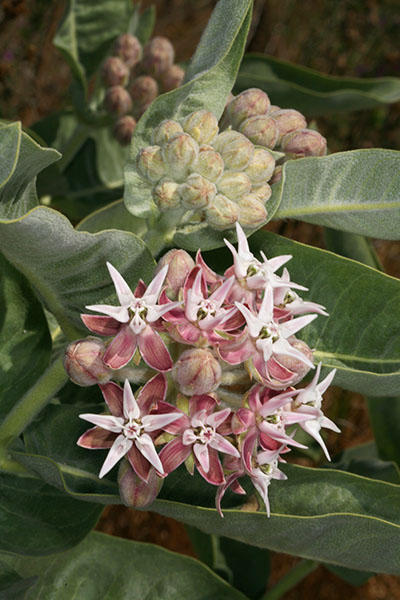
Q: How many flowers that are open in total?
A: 10